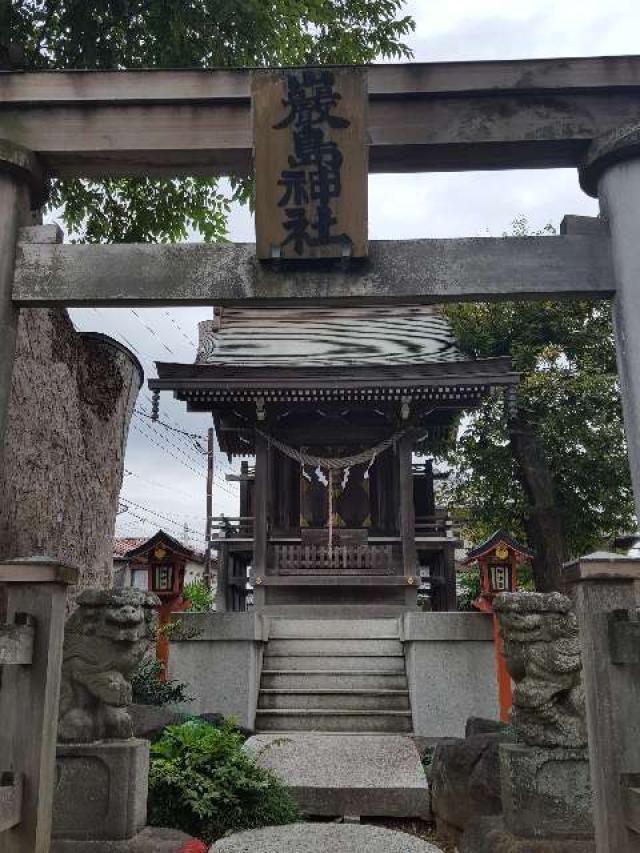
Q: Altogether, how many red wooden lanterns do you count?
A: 2